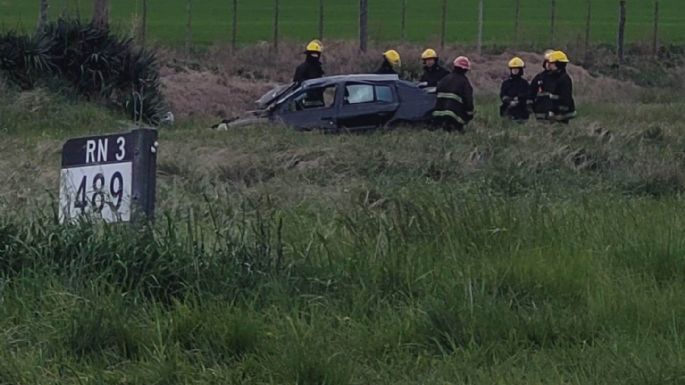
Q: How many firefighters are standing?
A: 7